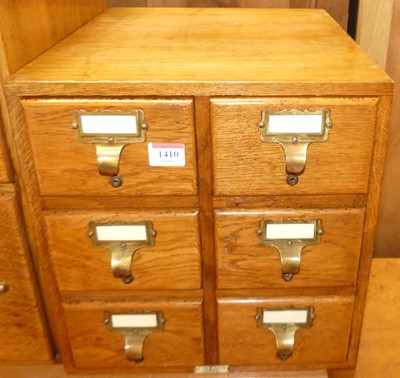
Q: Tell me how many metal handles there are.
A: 6